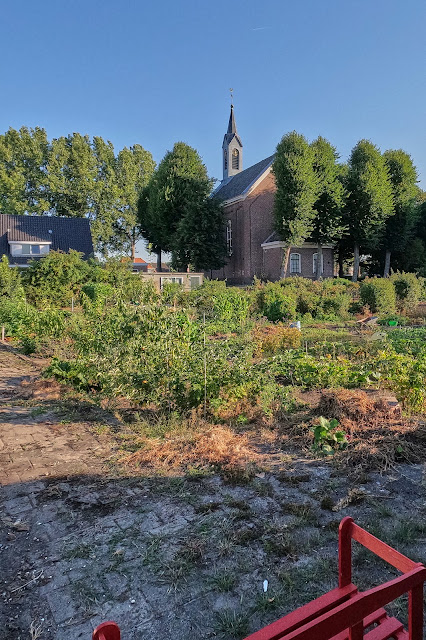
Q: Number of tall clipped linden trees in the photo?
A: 4